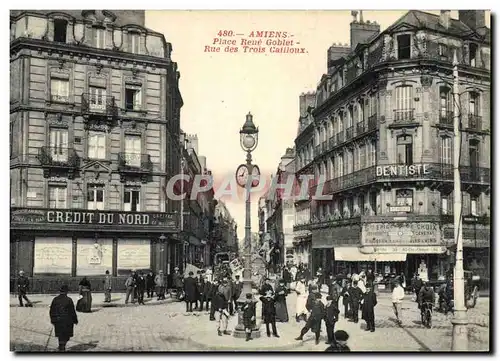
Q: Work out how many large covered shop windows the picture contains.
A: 3